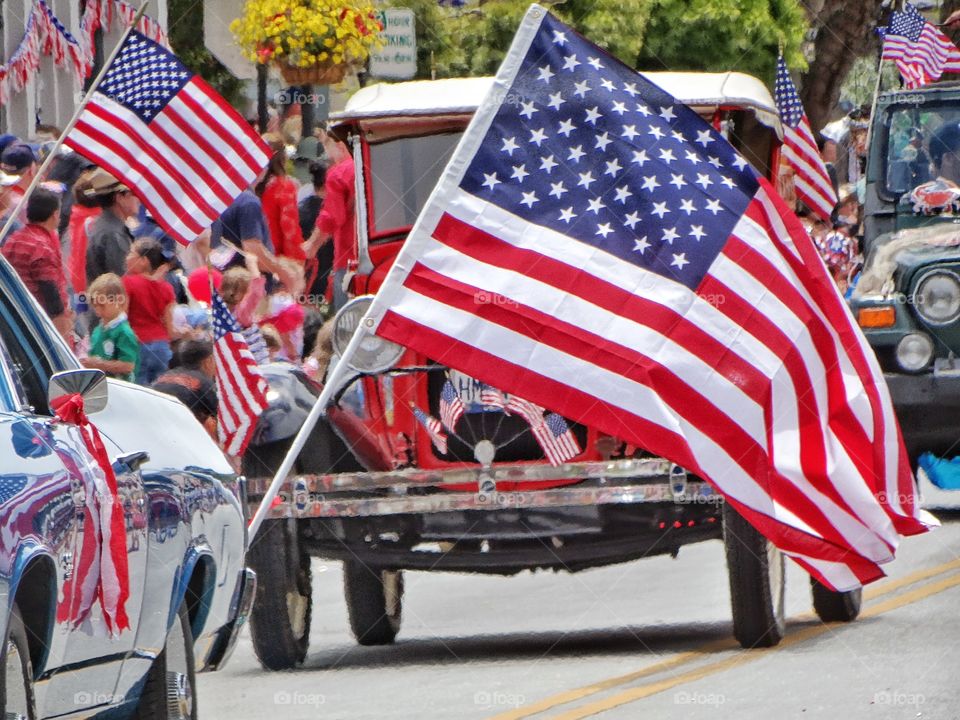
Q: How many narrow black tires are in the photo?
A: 4